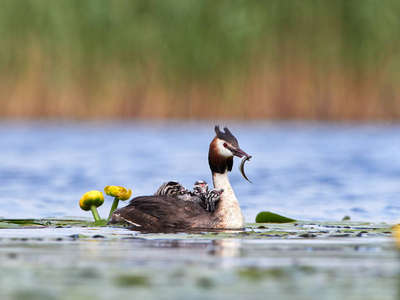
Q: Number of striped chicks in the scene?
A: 3